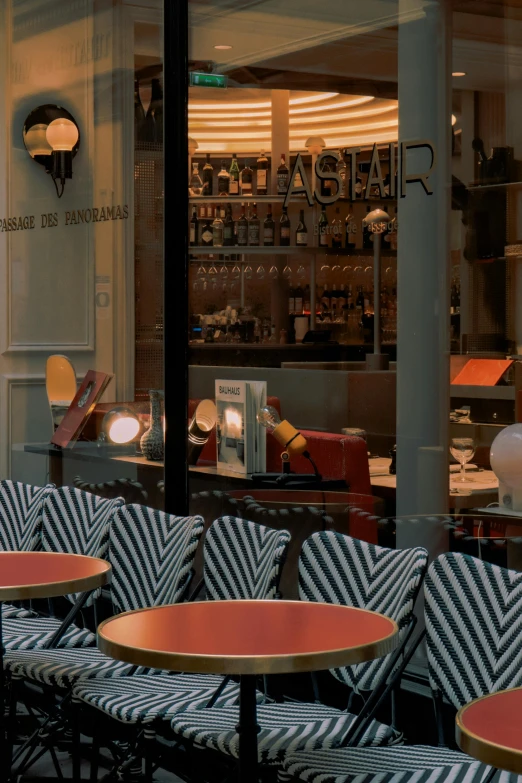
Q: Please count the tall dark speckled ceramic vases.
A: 1